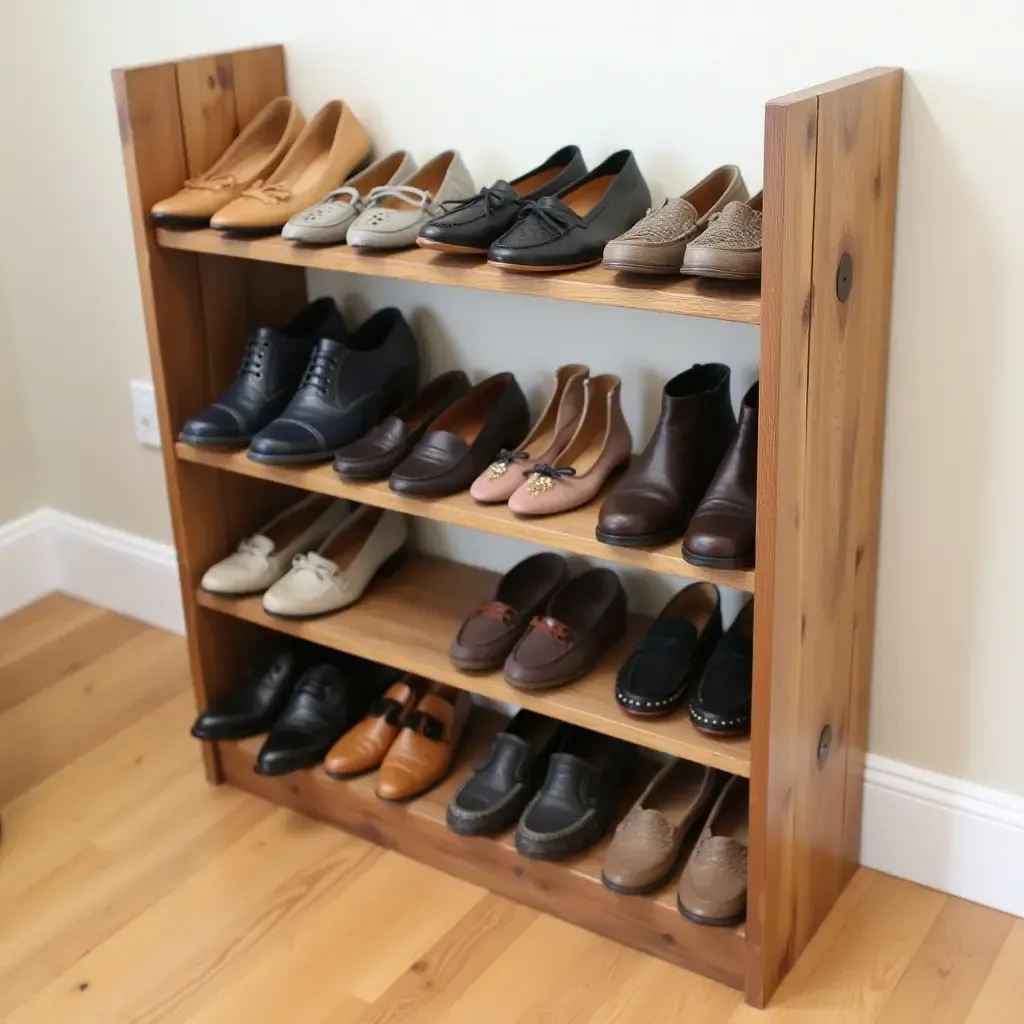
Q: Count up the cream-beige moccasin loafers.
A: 2